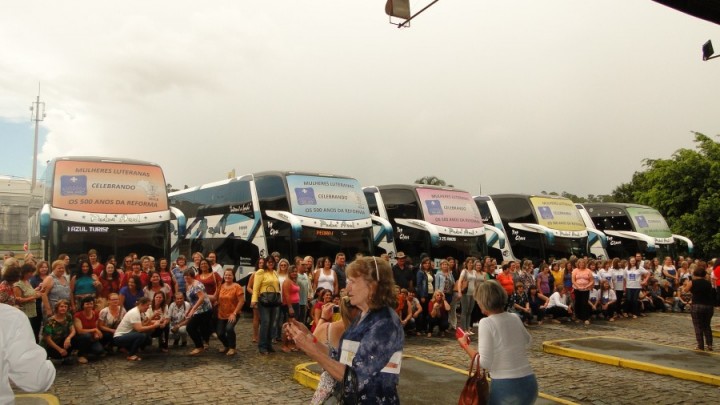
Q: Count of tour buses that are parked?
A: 5